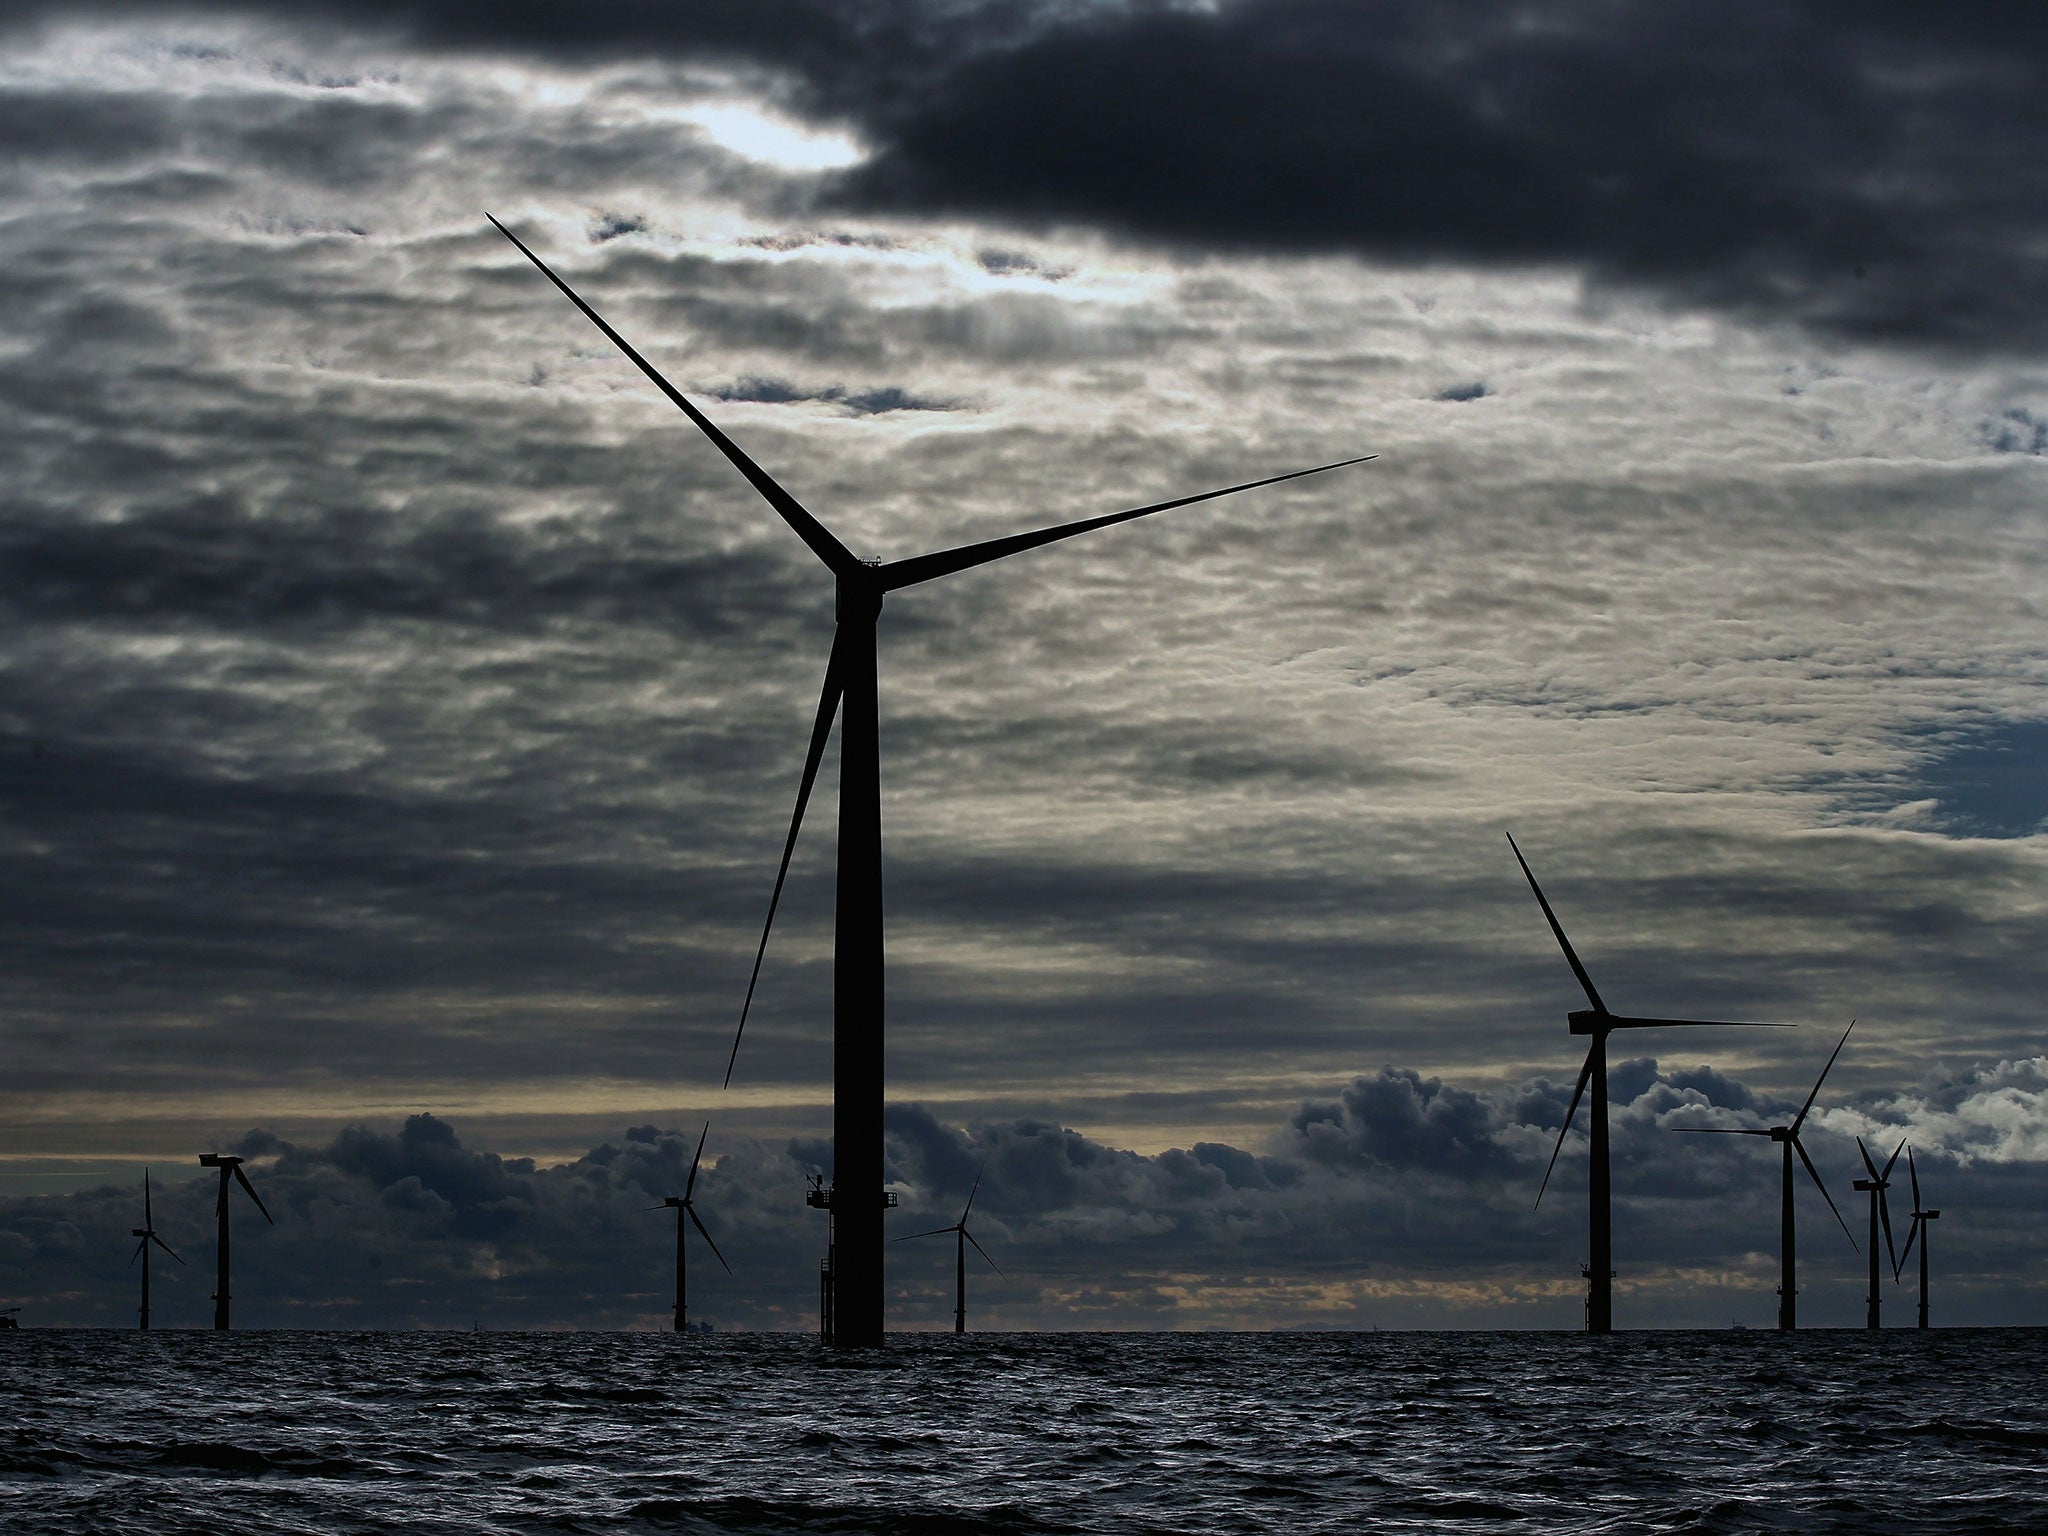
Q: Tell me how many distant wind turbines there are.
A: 8